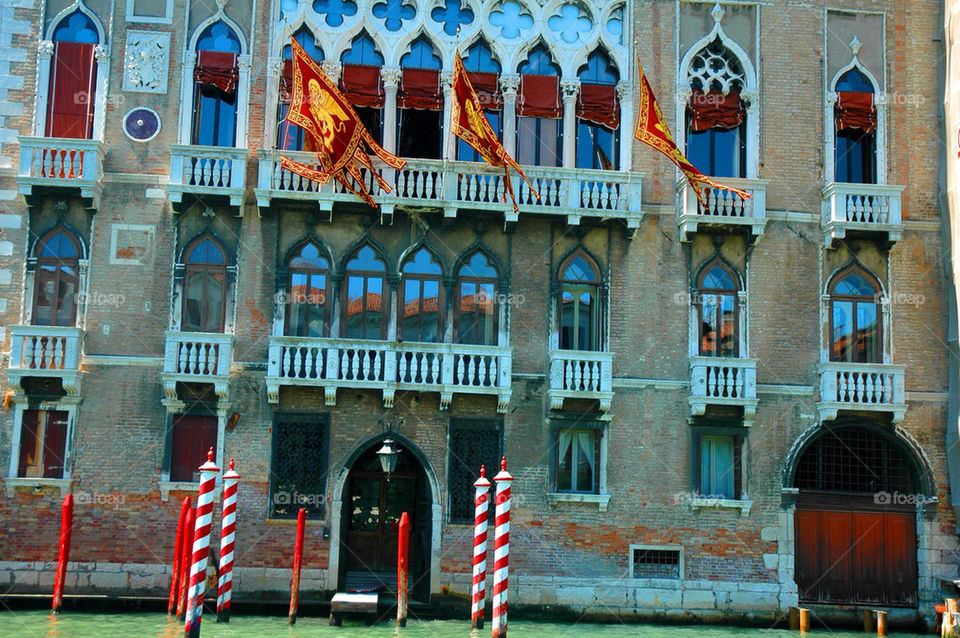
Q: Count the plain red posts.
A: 5